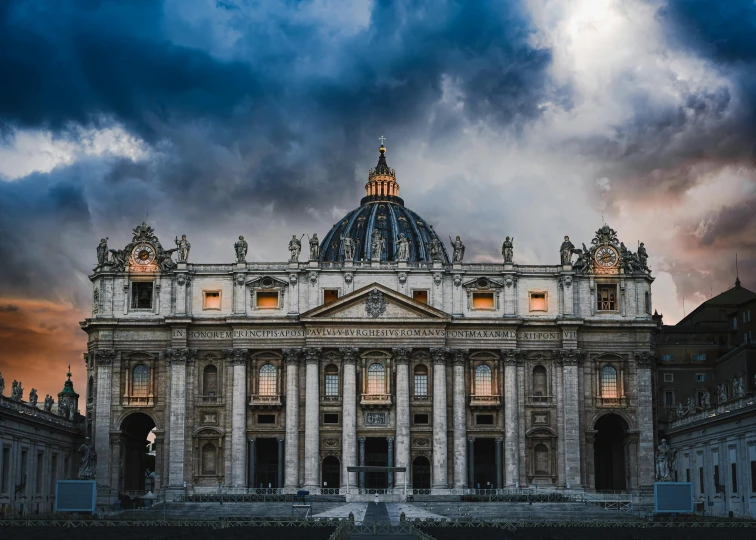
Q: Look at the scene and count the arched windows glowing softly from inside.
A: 5